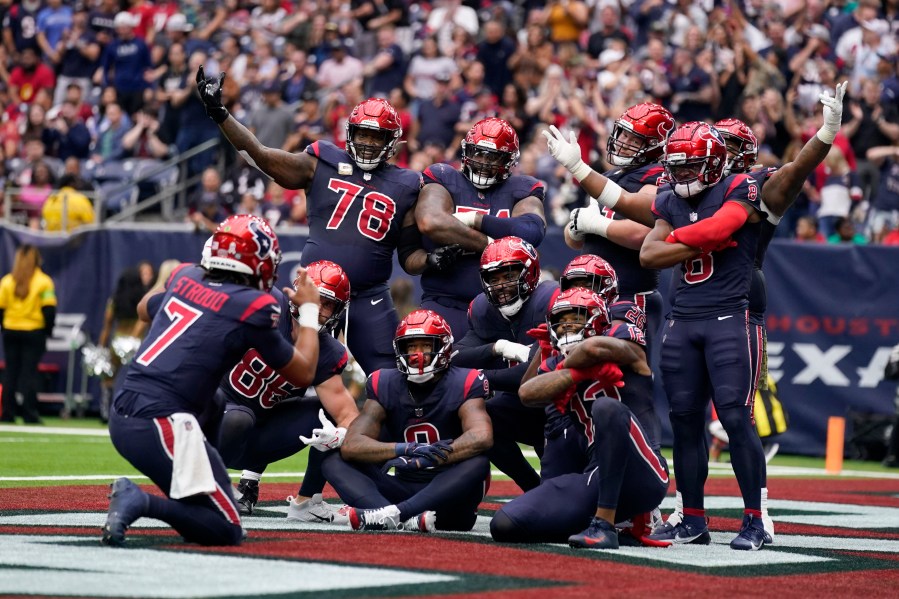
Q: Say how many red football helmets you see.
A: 11